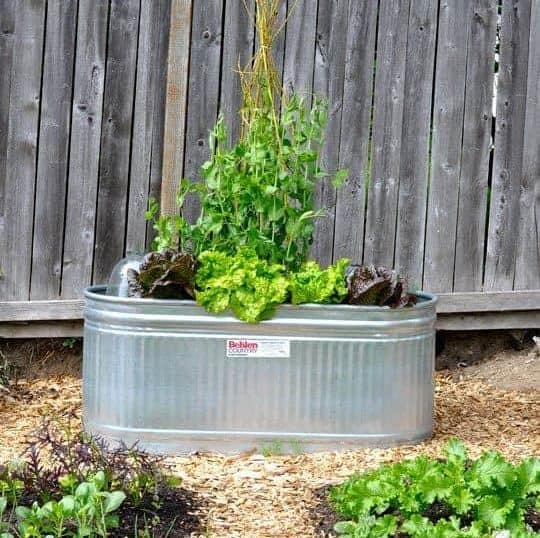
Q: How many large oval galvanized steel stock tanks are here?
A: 1